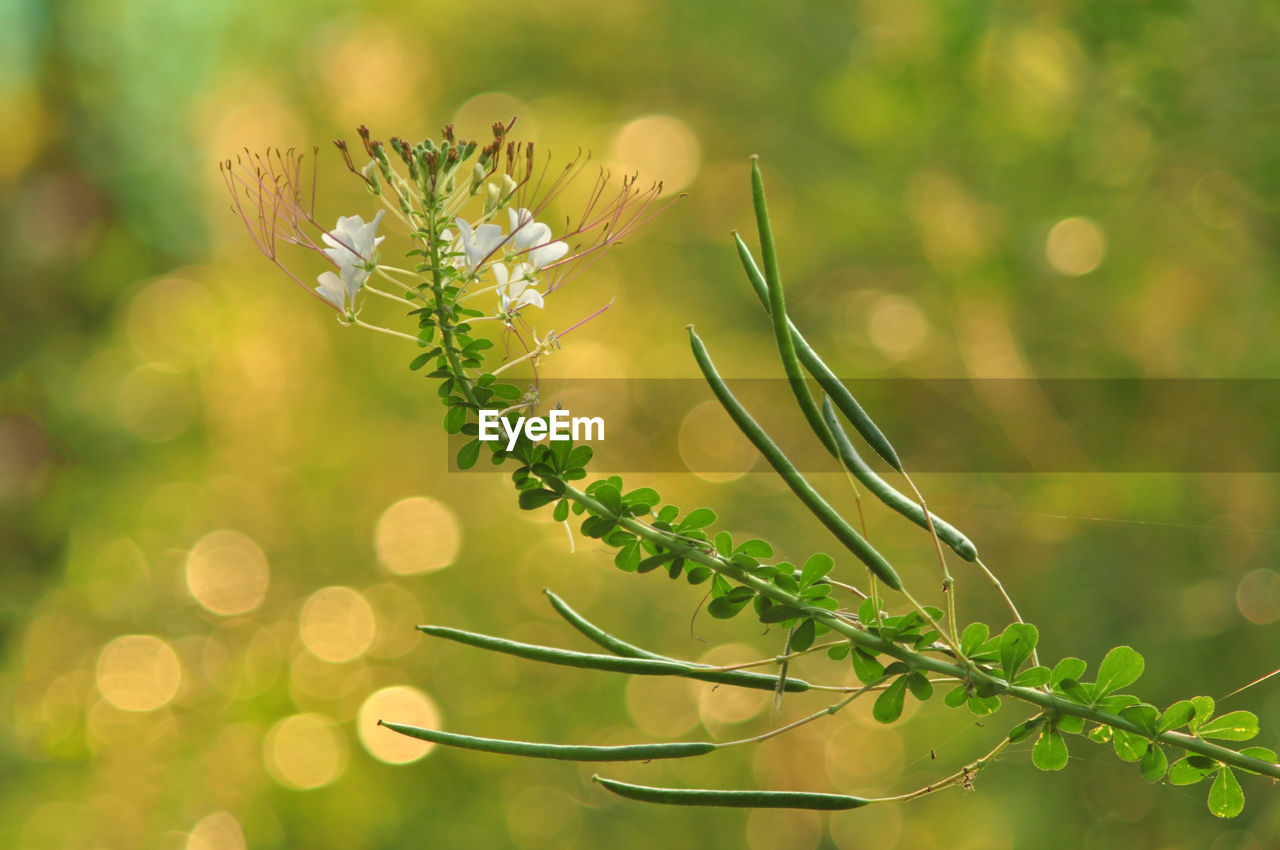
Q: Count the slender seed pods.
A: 8